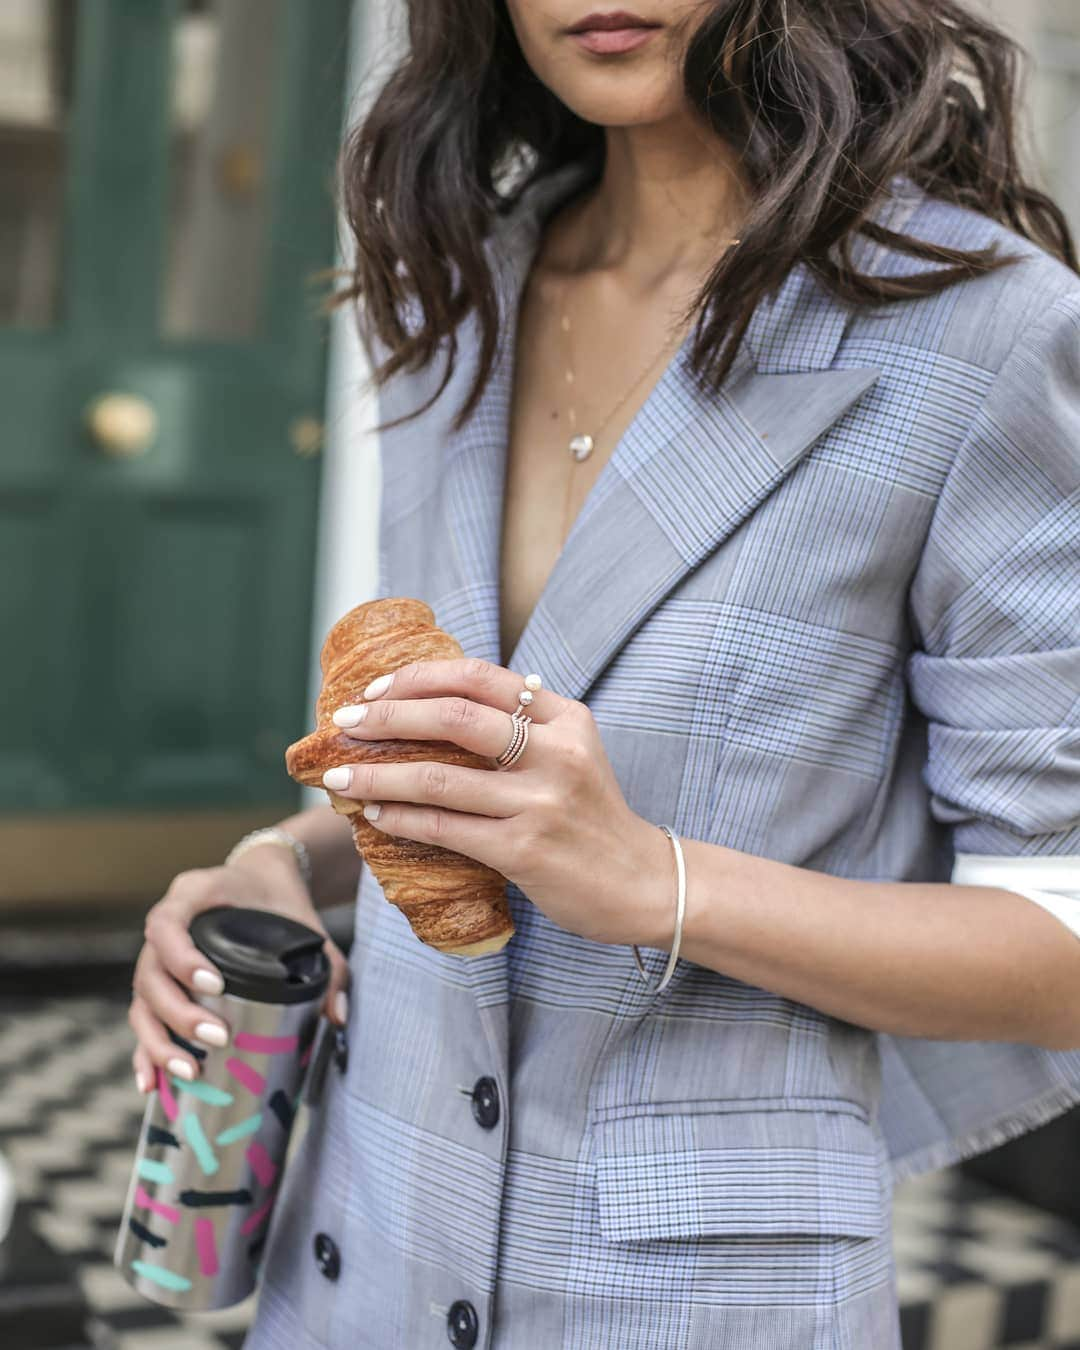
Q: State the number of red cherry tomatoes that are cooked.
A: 0